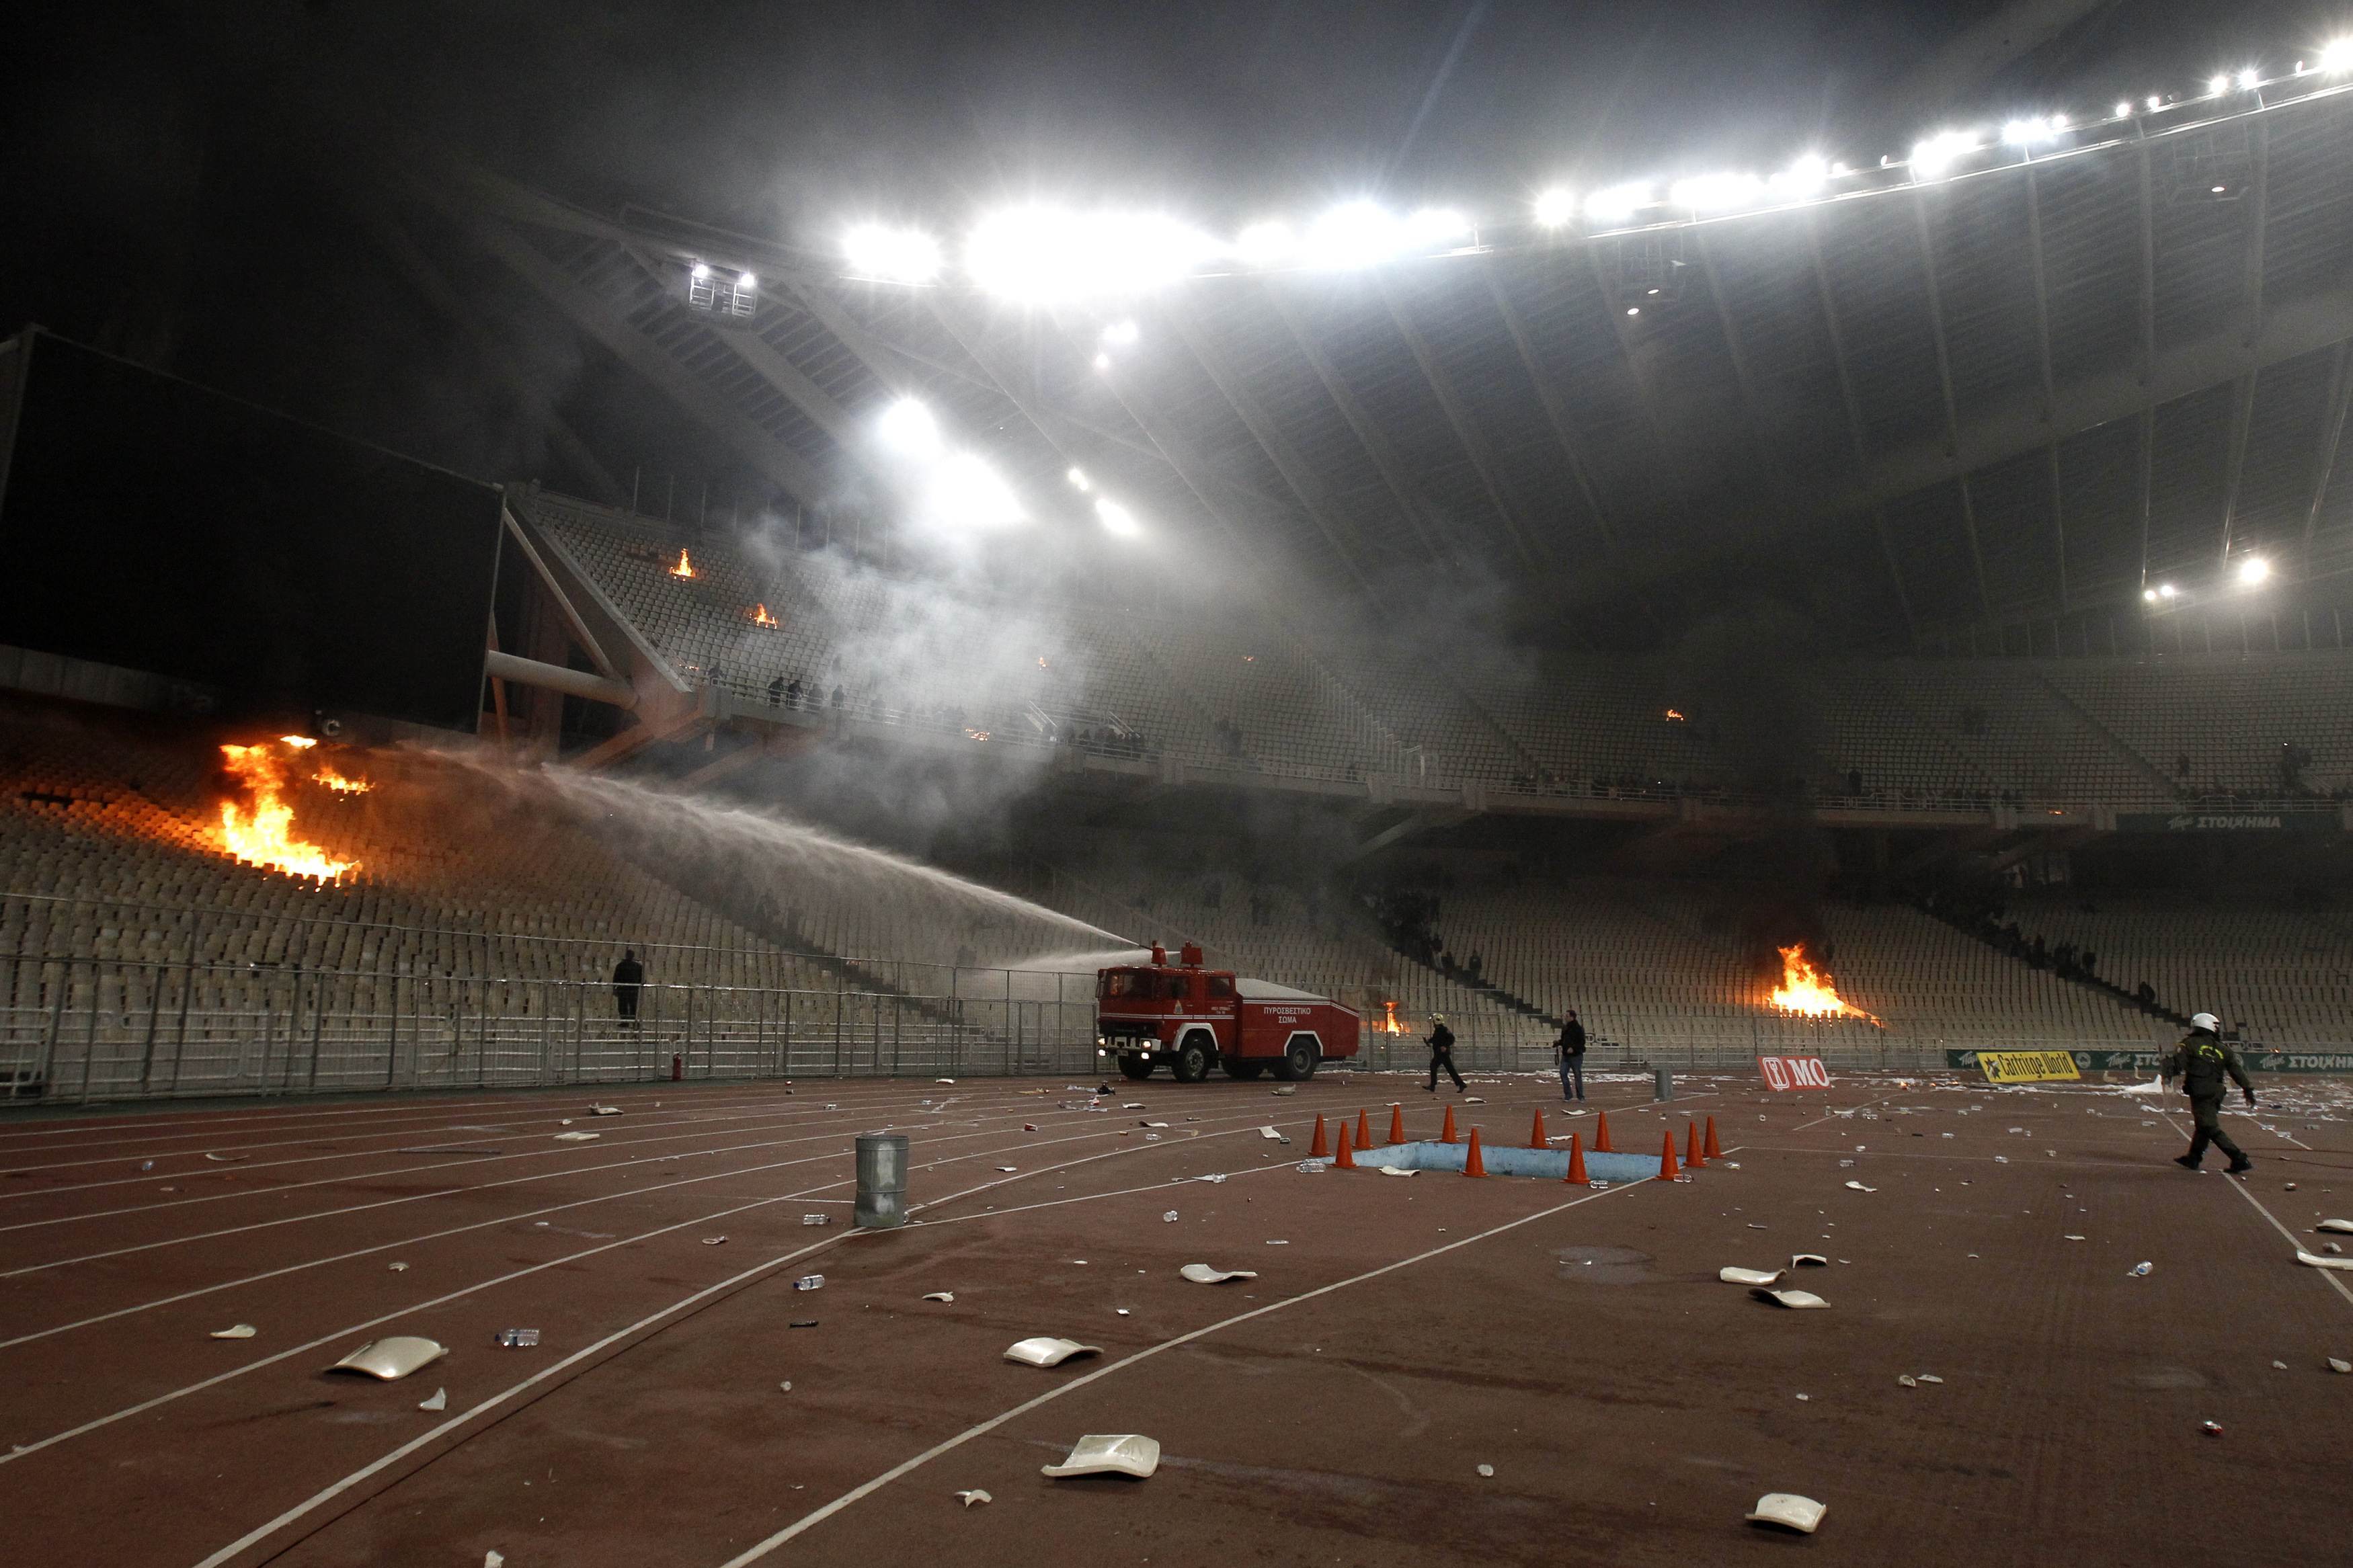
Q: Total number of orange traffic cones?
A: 12